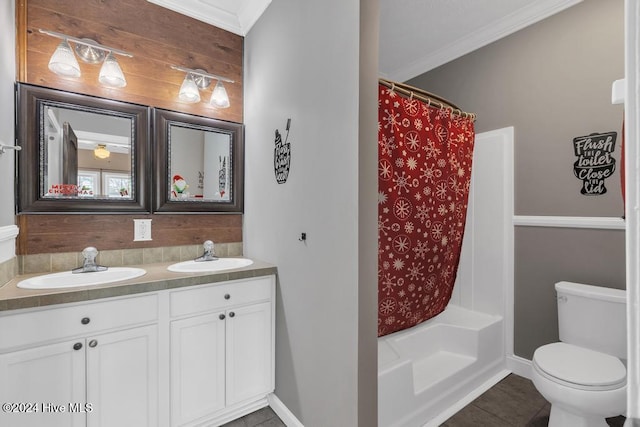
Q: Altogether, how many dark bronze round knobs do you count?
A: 6